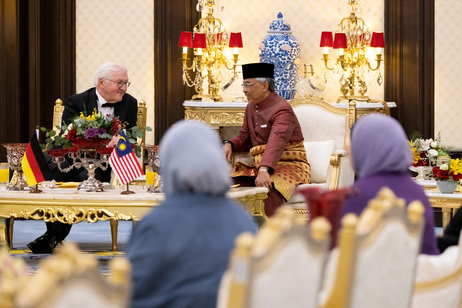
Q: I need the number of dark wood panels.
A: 3